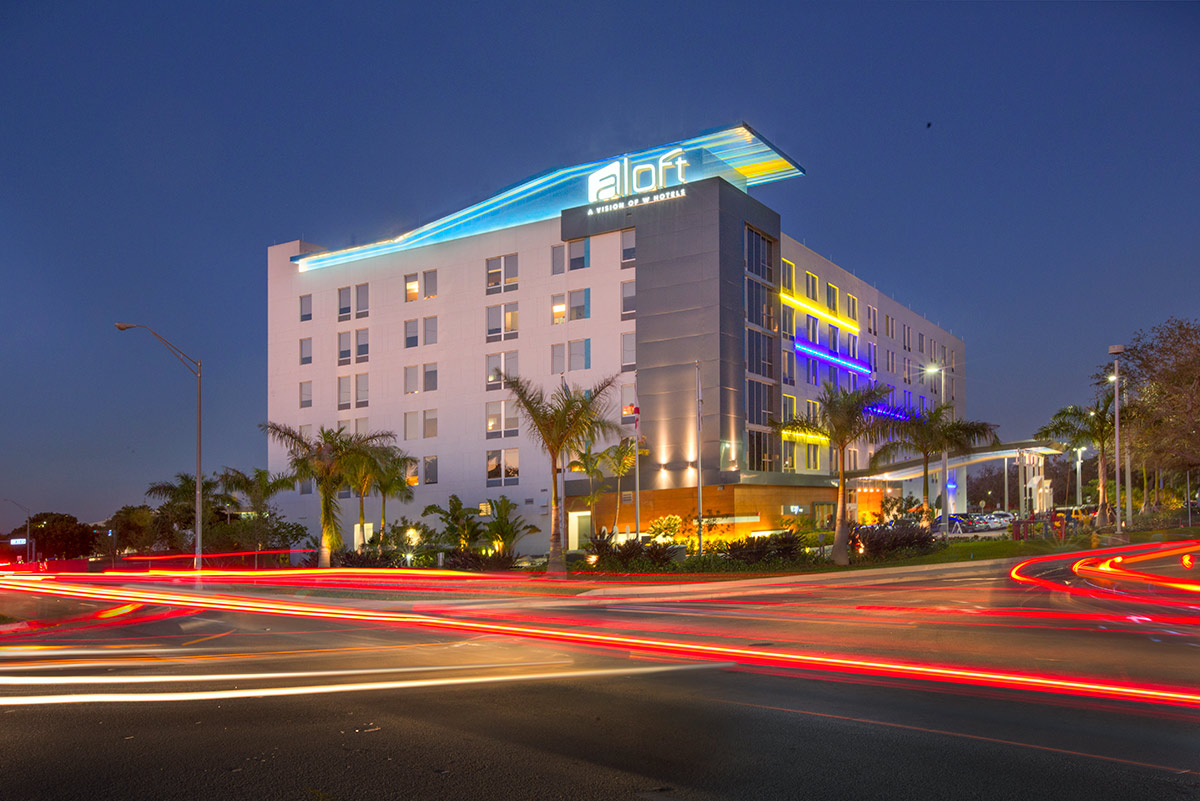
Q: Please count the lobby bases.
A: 1